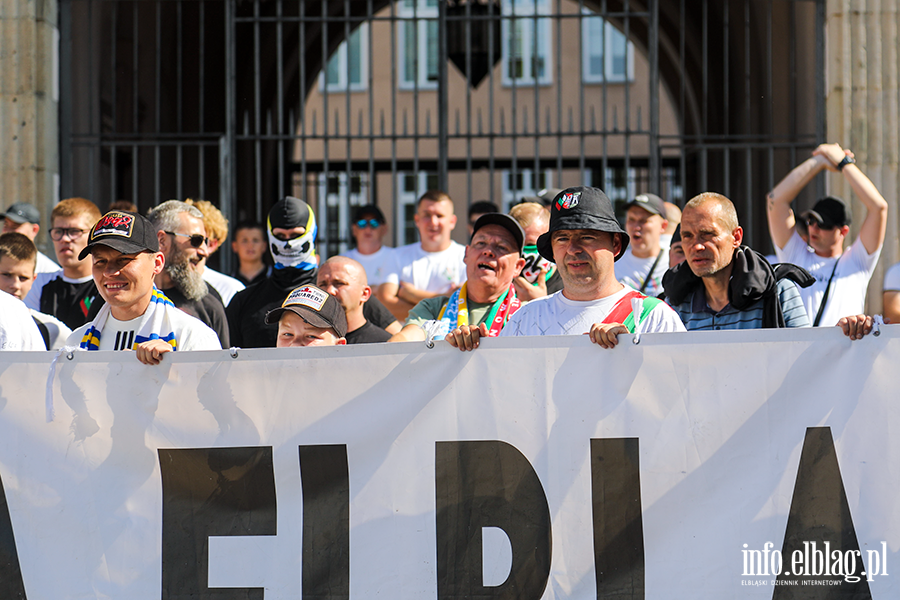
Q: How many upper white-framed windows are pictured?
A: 4